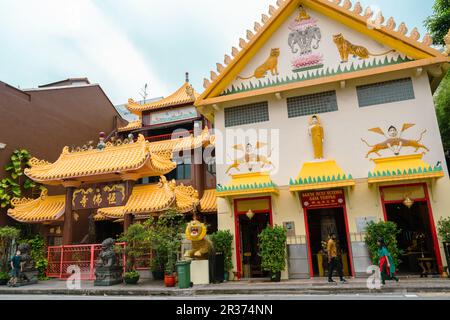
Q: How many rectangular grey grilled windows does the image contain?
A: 3